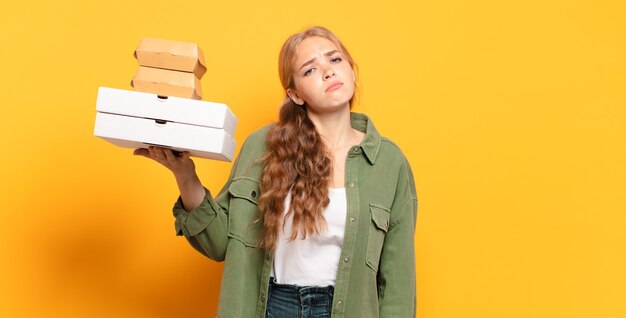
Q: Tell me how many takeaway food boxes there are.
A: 4